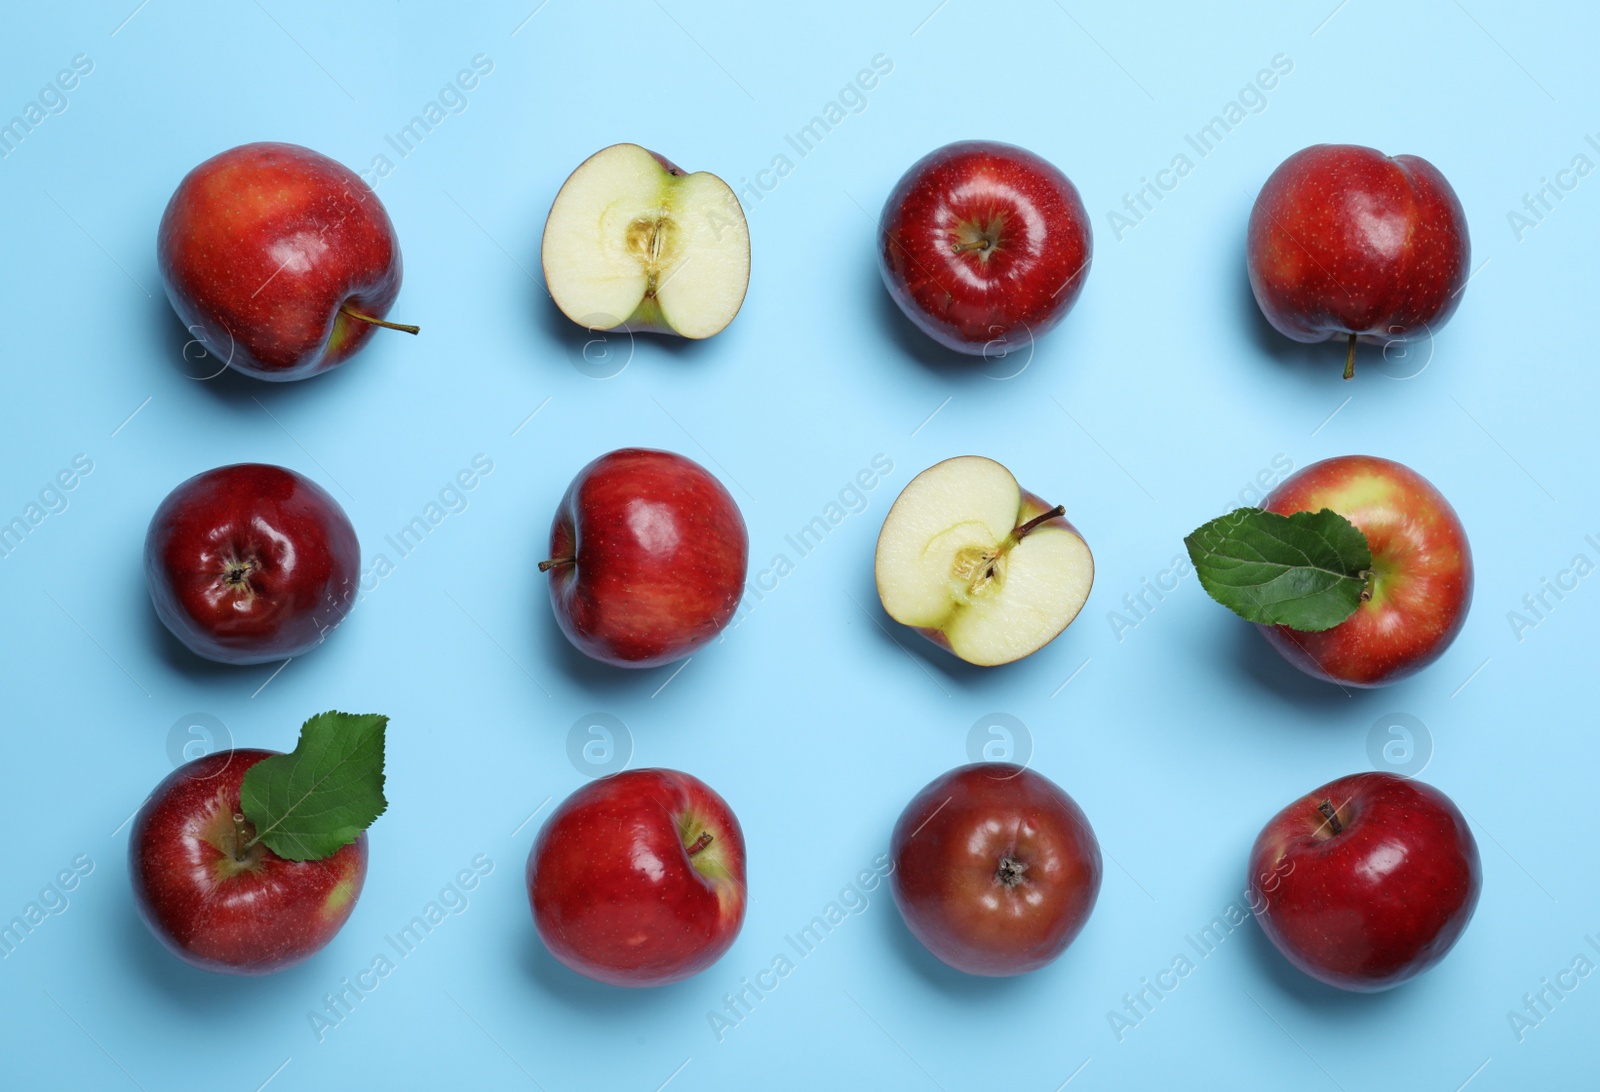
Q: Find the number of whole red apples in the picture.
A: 10